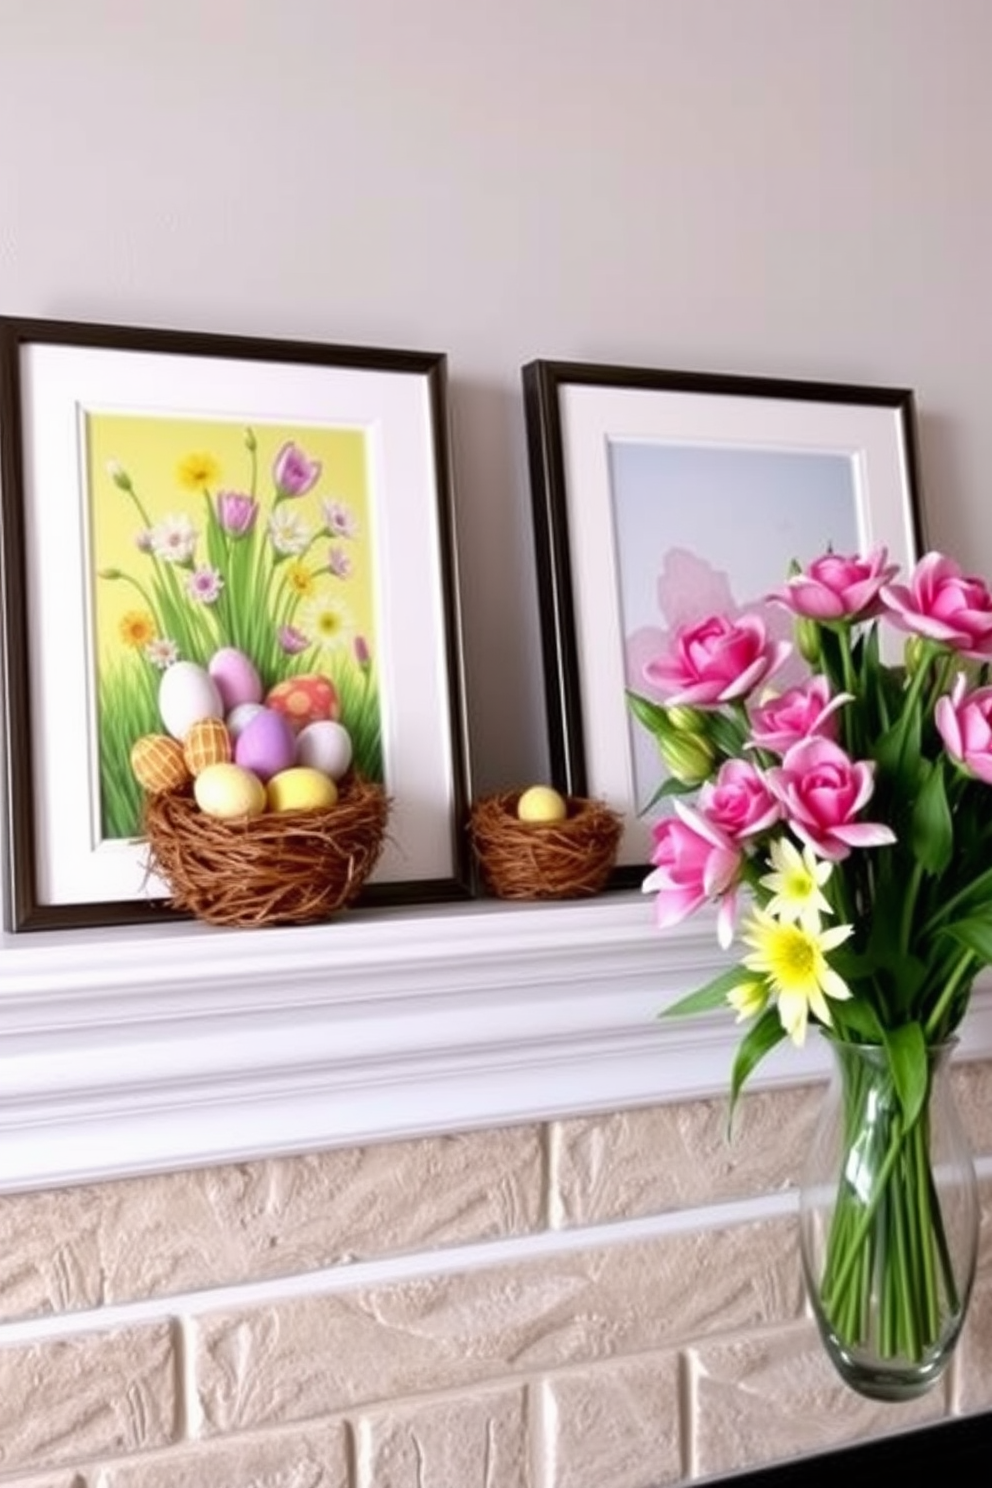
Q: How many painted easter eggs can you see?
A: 11